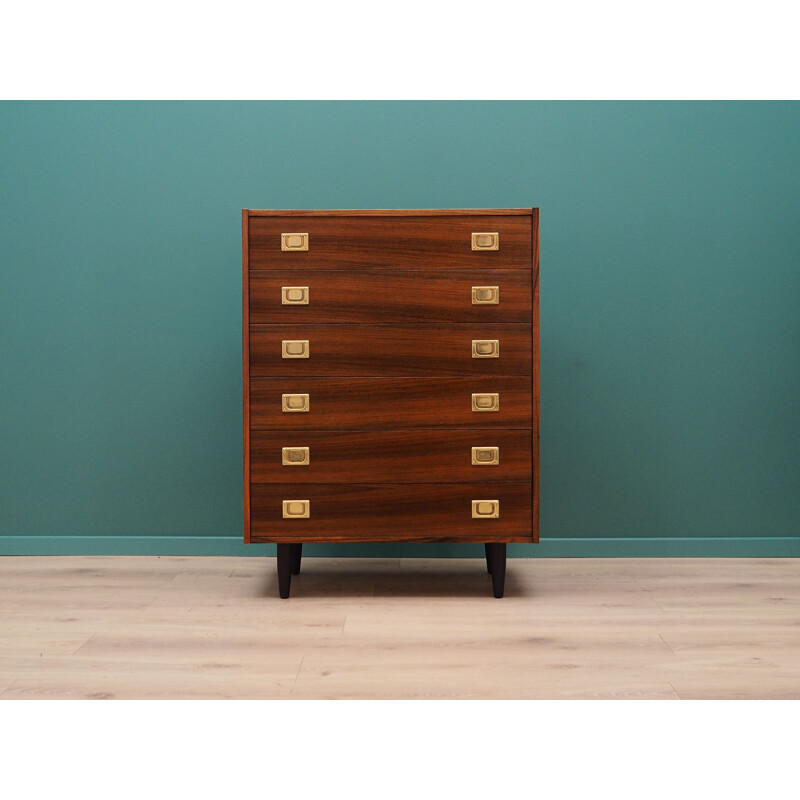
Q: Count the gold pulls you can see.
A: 12